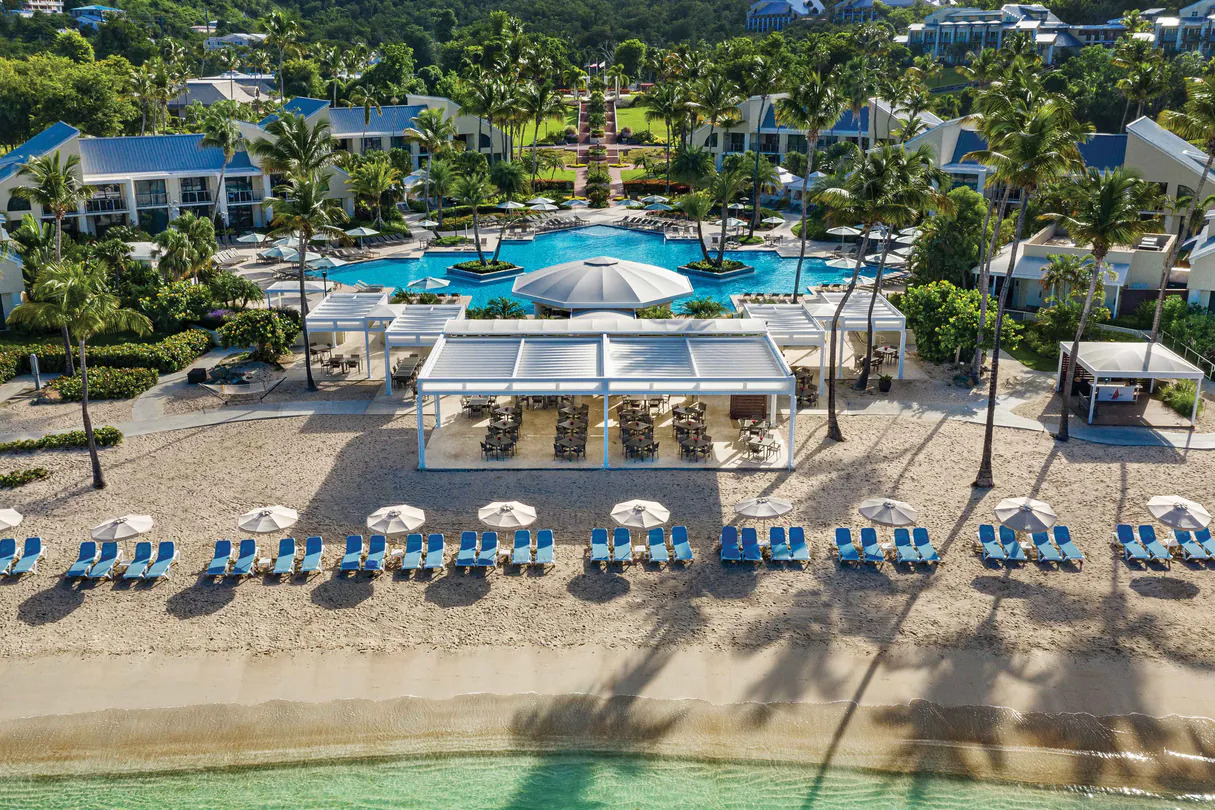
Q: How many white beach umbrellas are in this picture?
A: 10